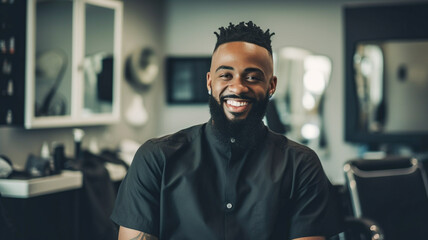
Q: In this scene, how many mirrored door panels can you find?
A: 2